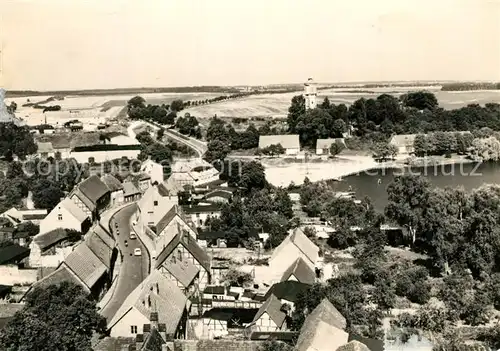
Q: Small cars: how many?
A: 2